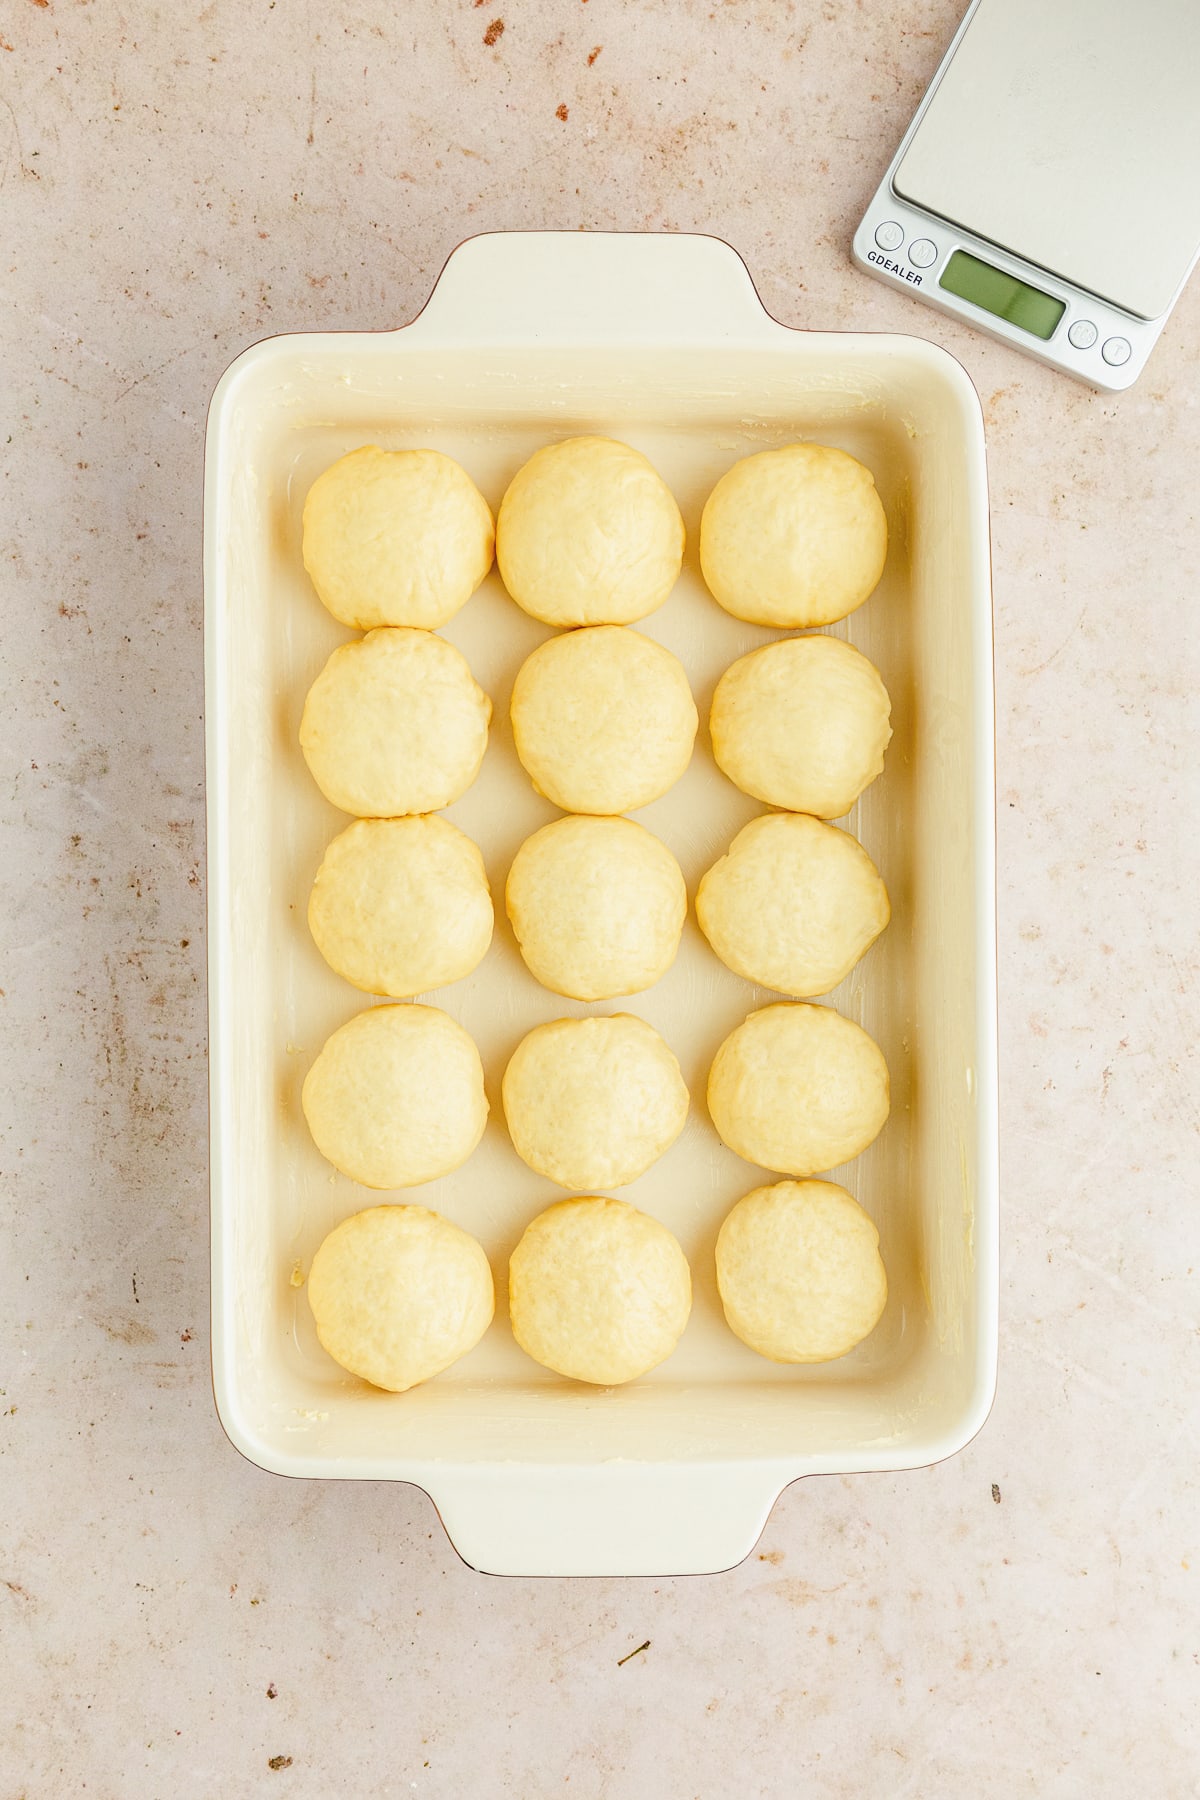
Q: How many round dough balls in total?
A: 15